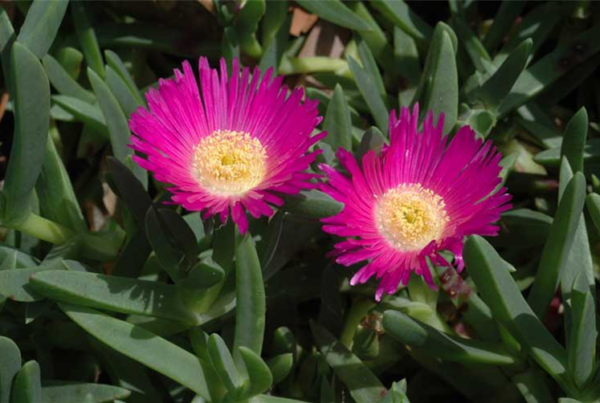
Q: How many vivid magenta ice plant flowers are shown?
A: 2